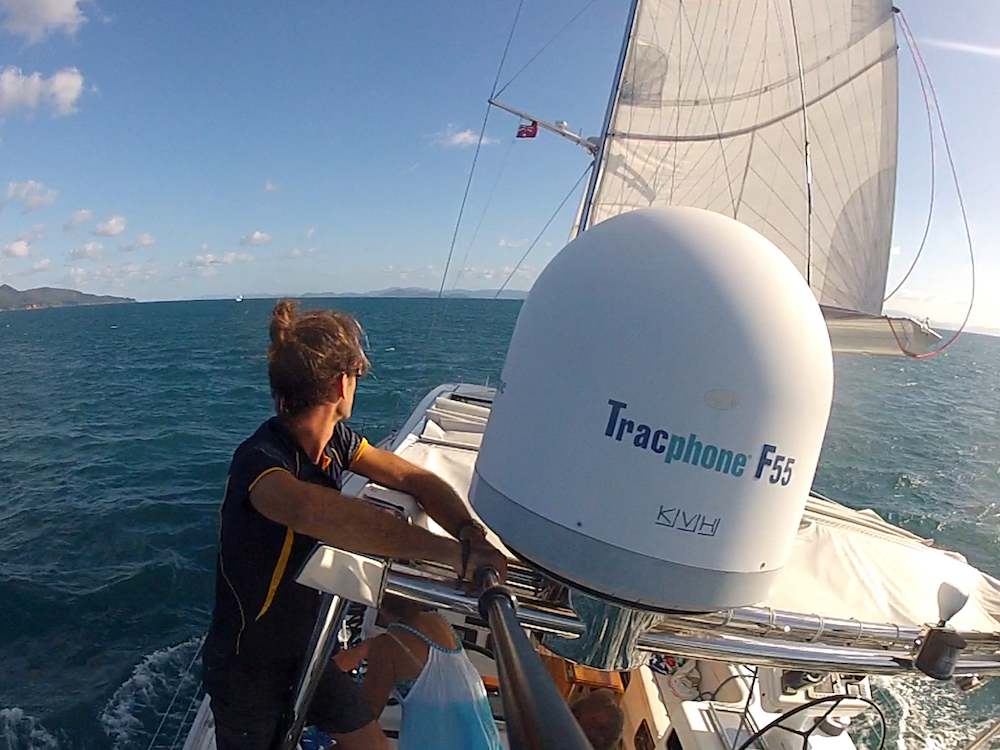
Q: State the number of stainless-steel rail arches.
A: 2